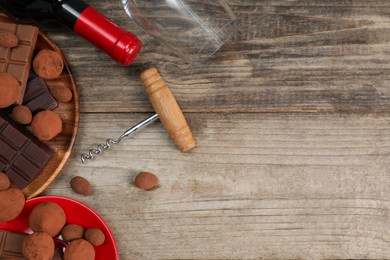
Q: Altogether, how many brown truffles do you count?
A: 15